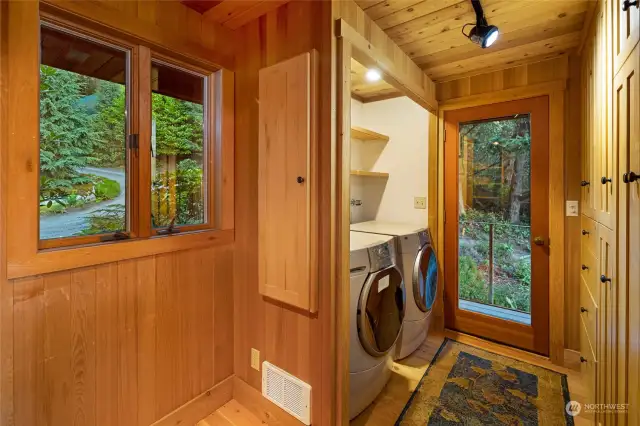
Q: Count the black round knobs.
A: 11